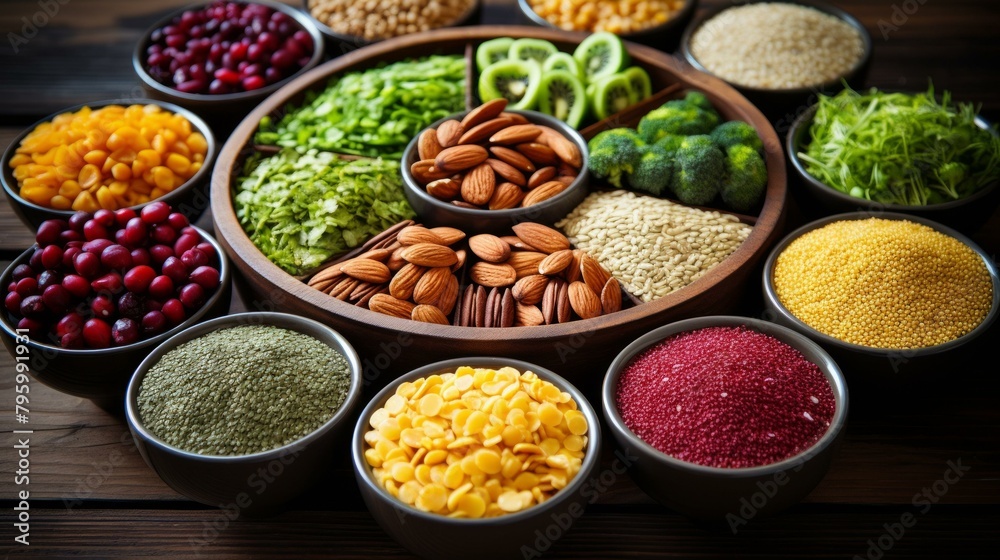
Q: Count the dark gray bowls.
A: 12